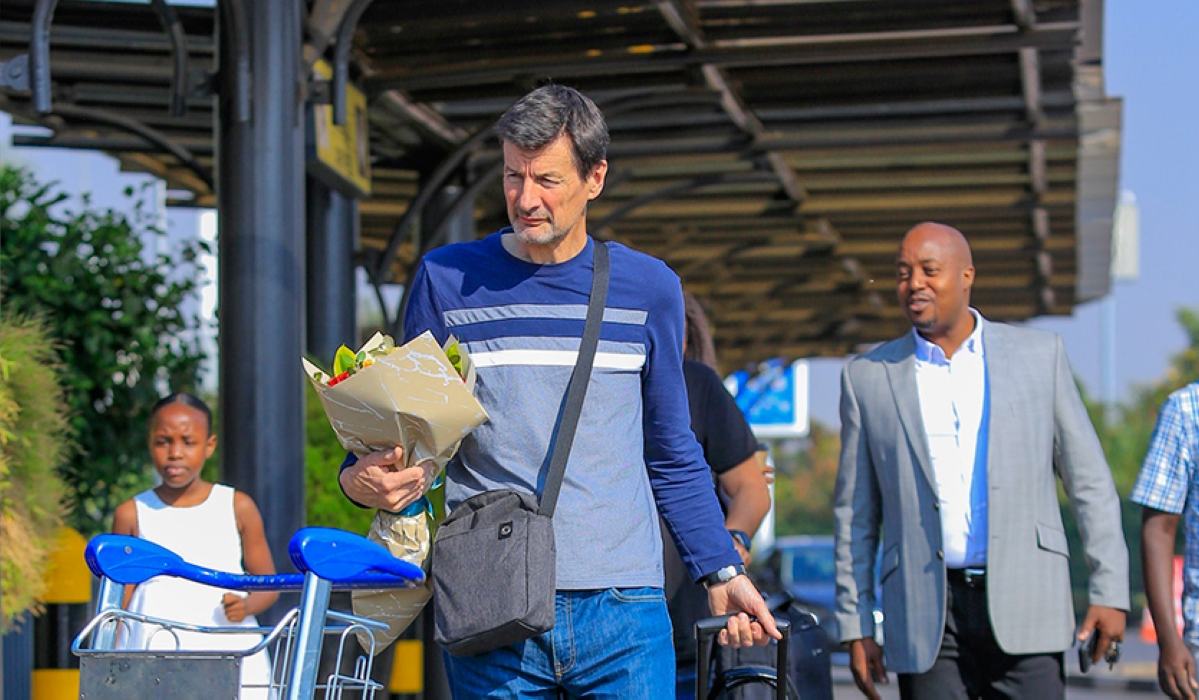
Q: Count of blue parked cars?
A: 1